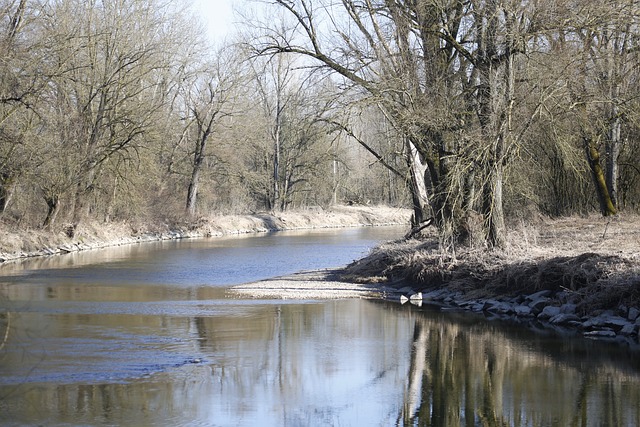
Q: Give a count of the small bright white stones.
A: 2